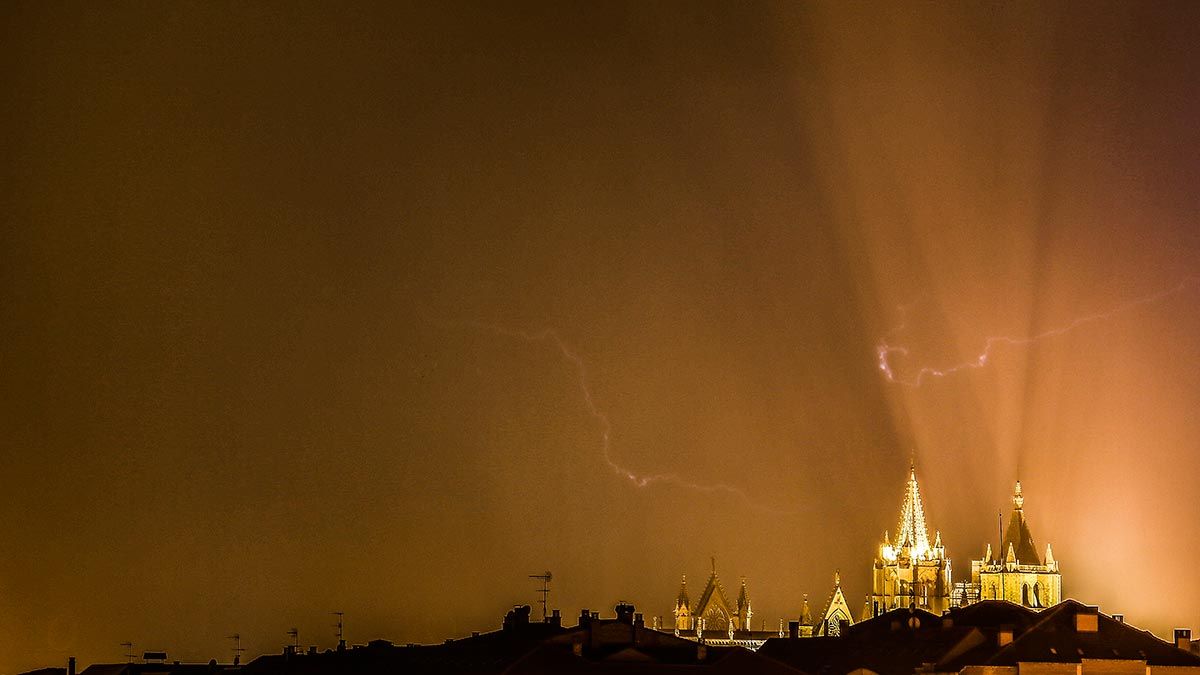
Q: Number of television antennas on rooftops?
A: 5